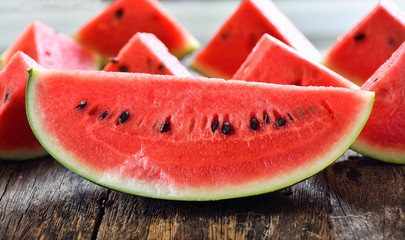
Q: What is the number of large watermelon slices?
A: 1